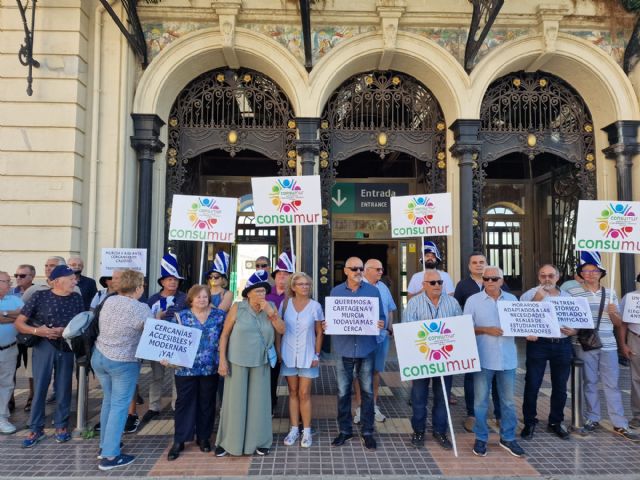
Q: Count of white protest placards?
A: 11